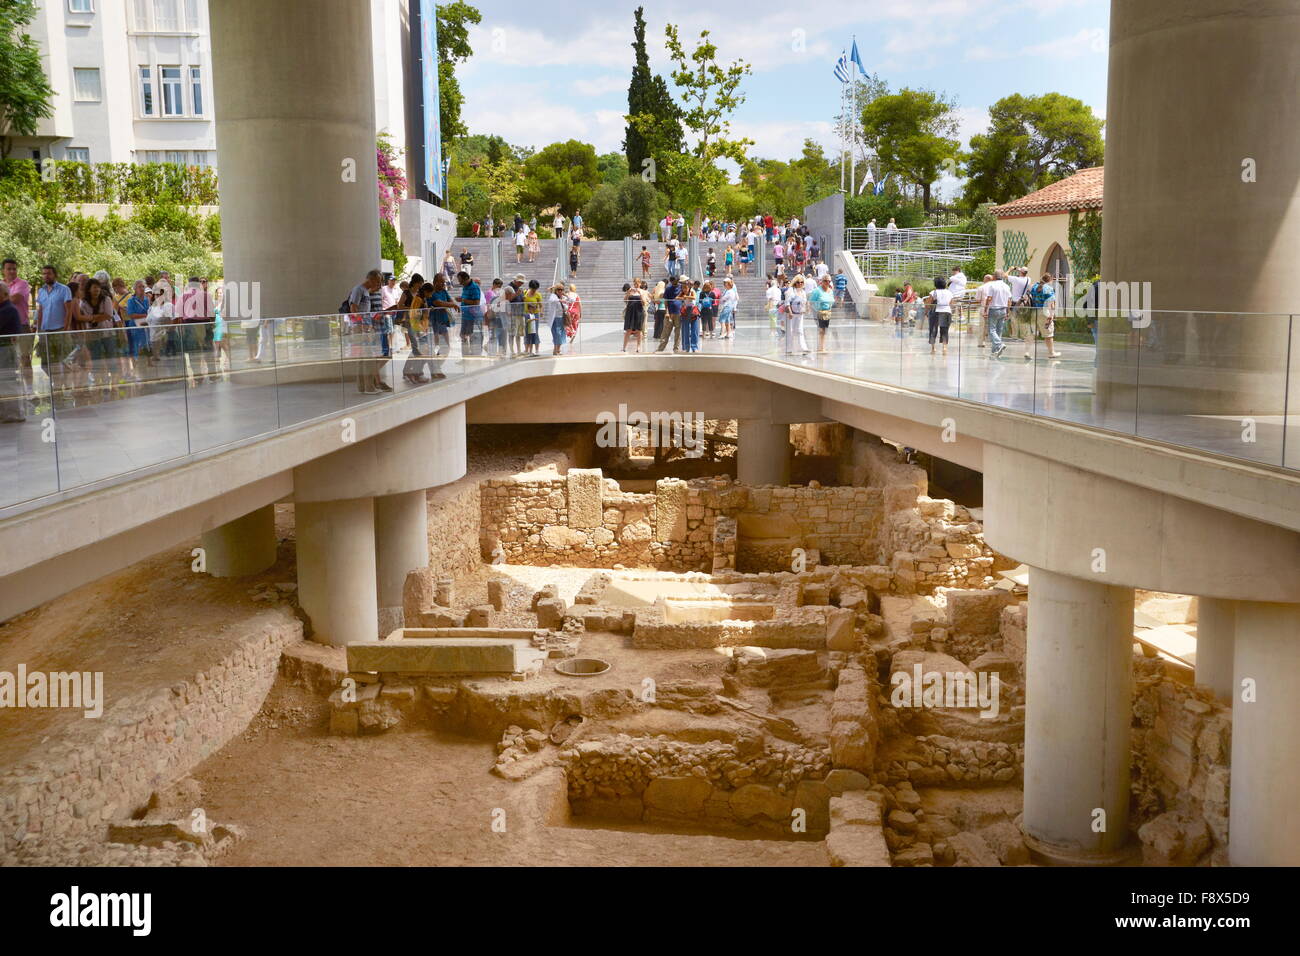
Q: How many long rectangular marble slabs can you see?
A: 1